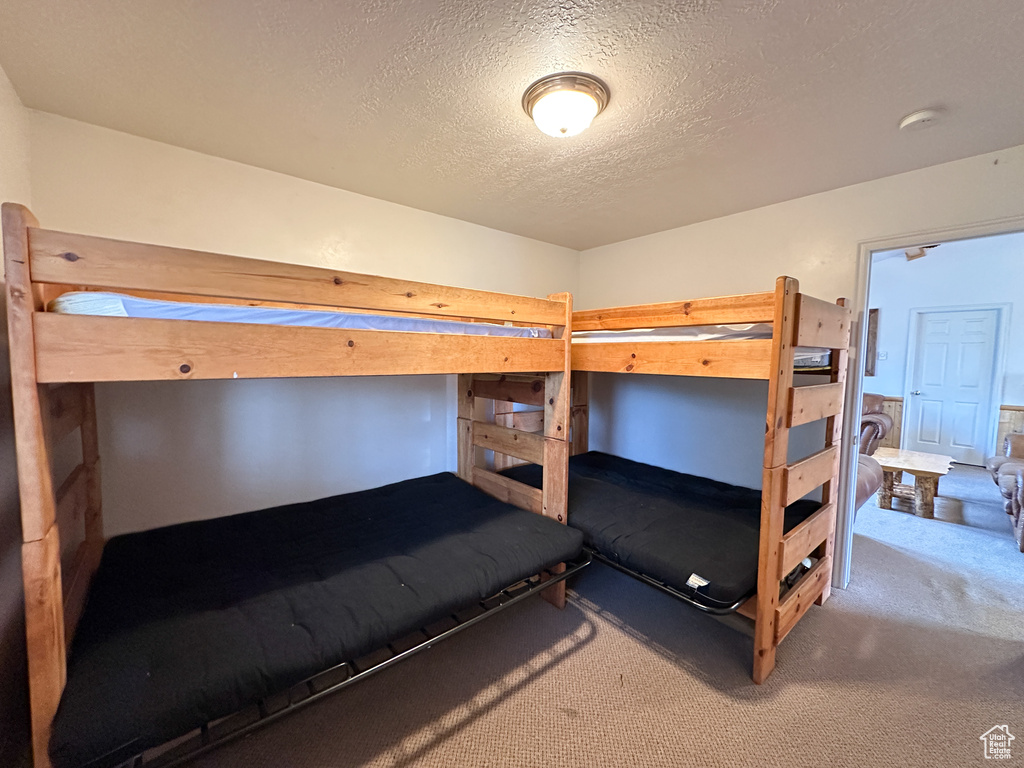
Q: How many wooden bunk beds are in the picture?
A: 2